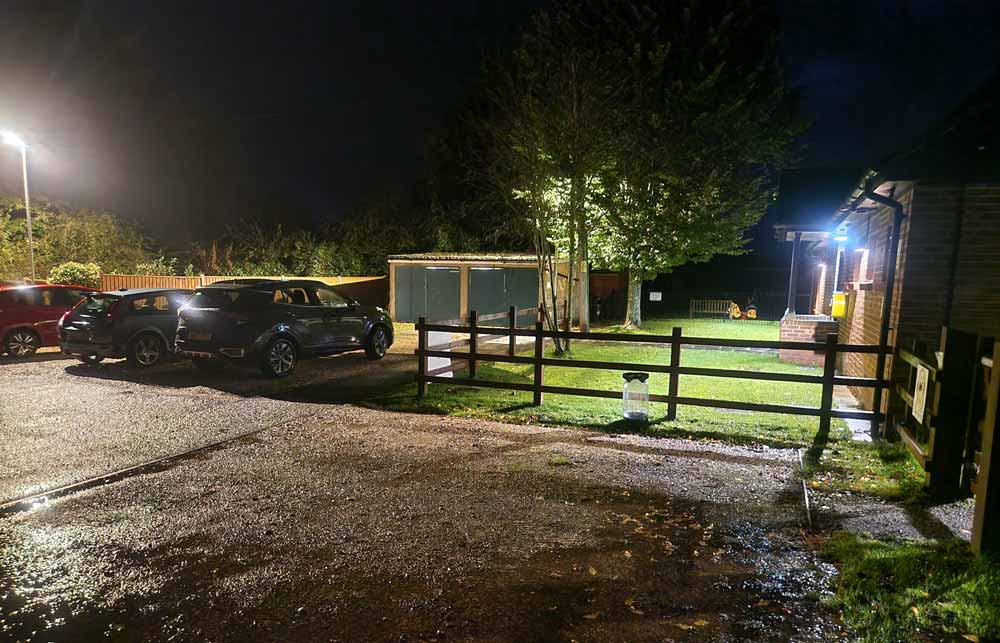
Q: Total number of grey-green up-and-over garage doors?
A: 2